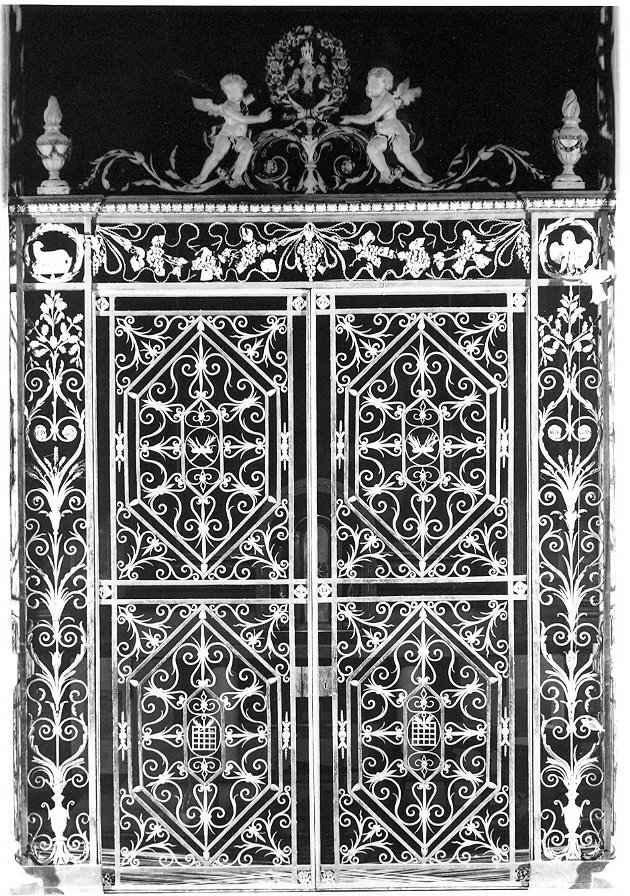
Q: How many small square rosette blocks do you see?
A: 12